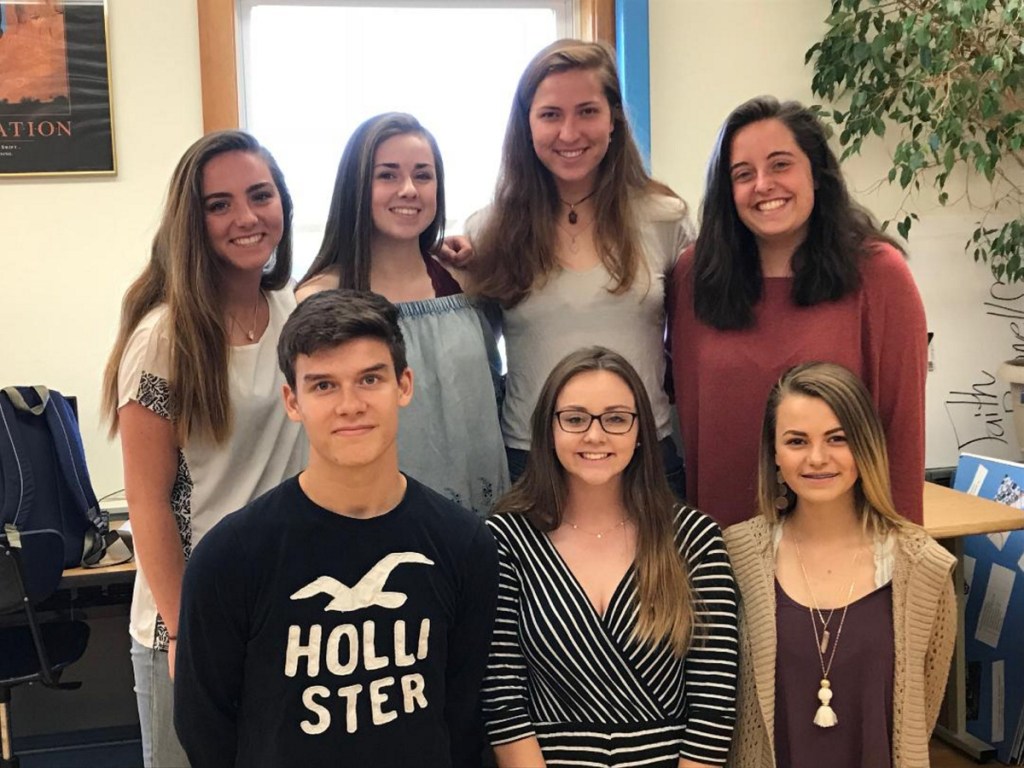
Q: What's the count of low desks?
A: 2